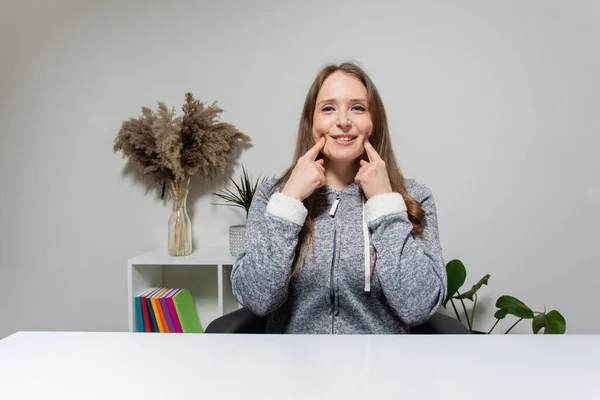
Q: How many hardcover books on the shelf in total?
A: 8